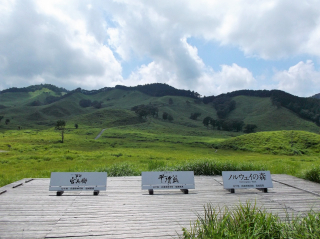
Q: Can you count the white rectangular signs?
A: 3